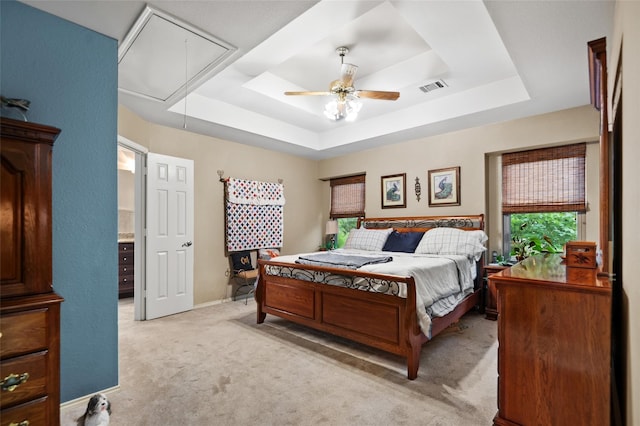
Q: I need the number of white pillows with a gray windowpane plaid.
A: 2